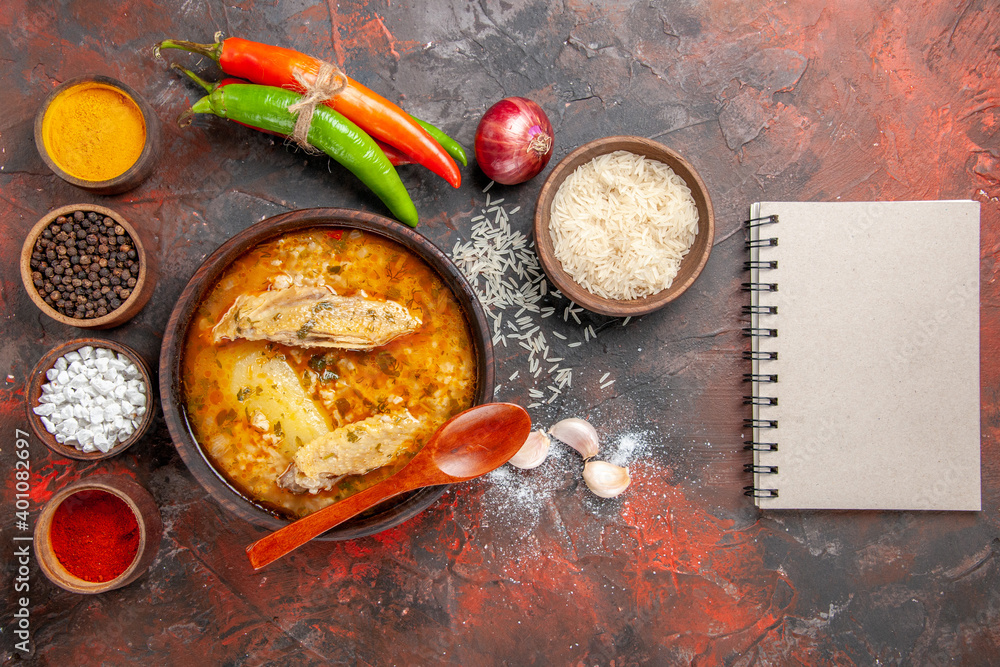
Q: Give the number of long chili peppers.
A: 4